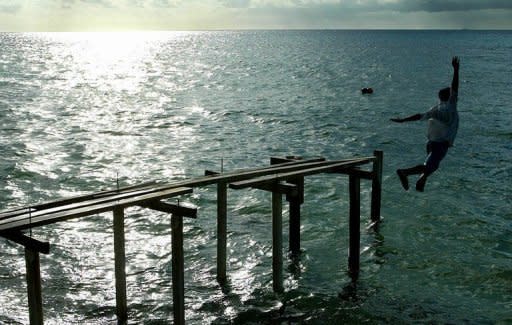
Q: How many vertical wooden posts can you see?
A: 8